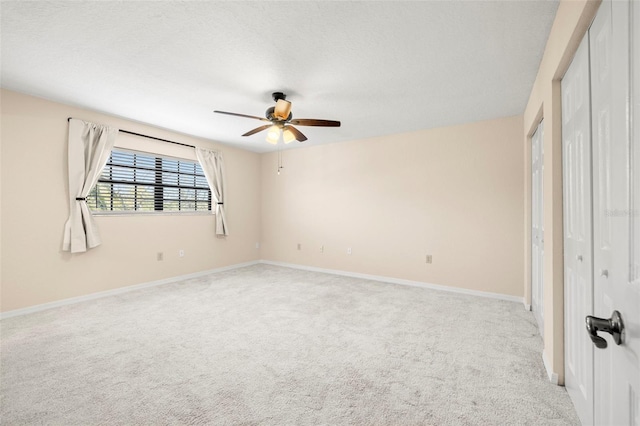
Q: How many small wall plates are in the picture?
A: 7